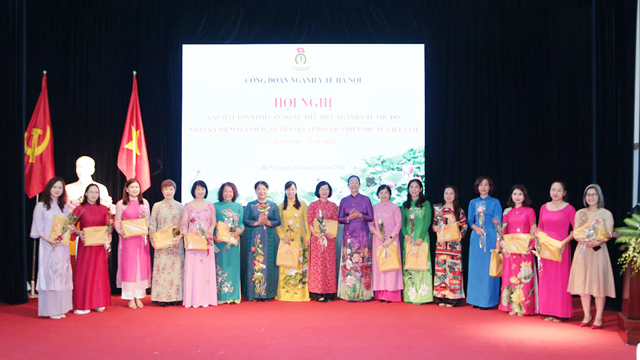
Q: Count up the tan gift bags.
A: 15